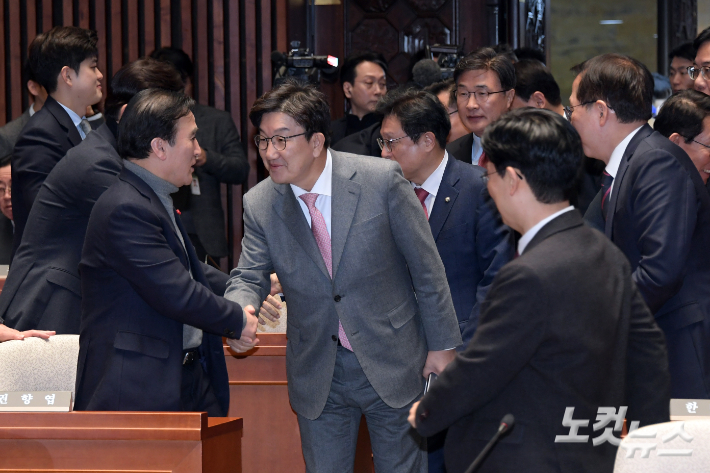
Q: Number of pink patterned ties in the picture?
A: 1